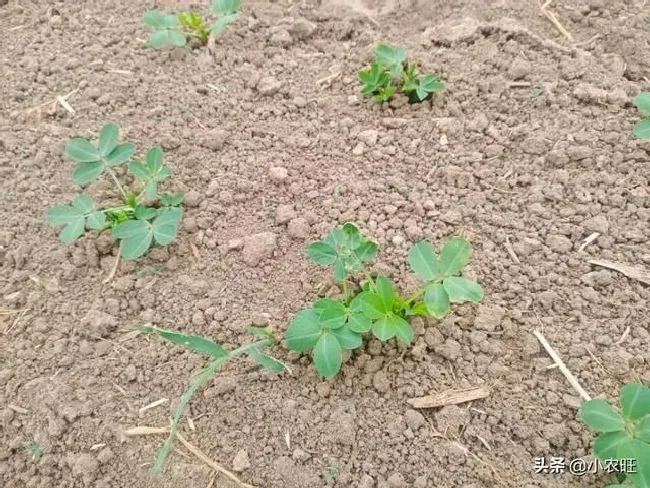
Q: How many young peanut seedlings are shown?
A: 6